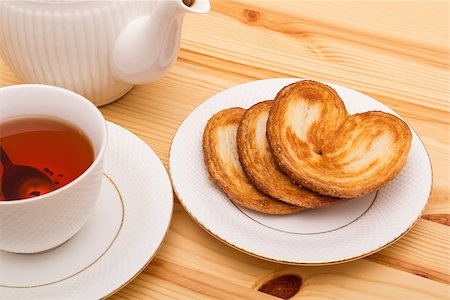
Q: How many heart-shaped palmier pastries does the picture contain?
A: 3